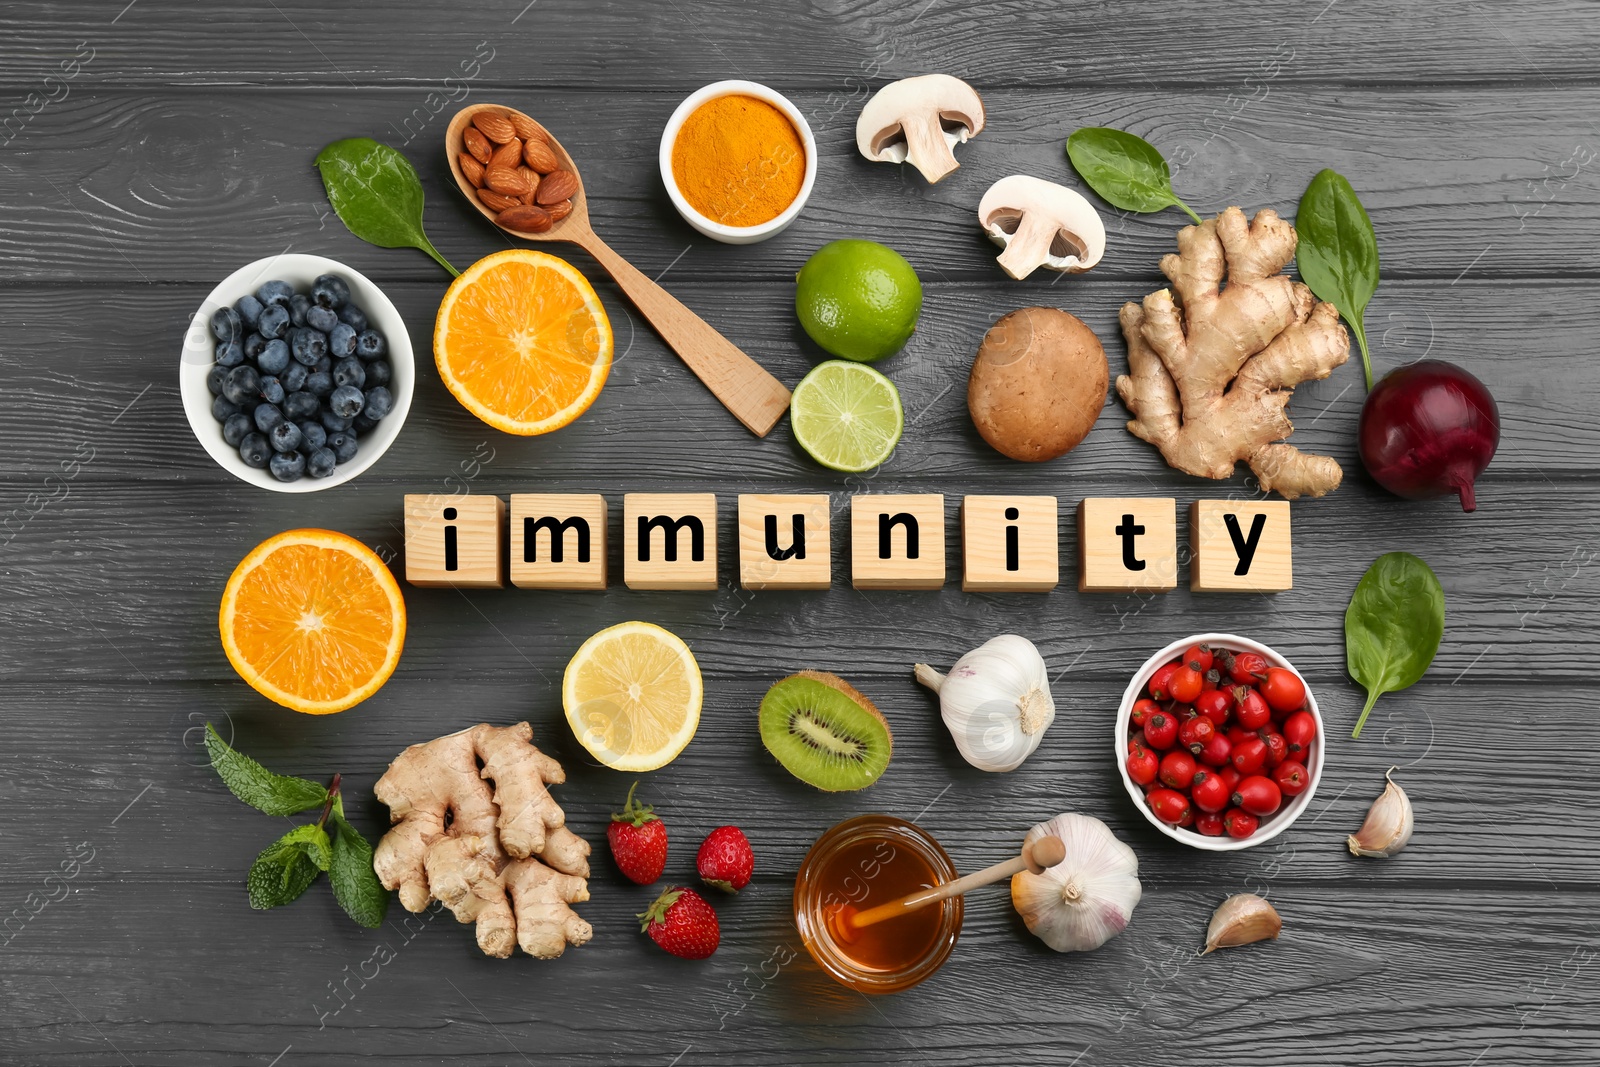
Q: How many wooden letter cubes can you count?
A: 8